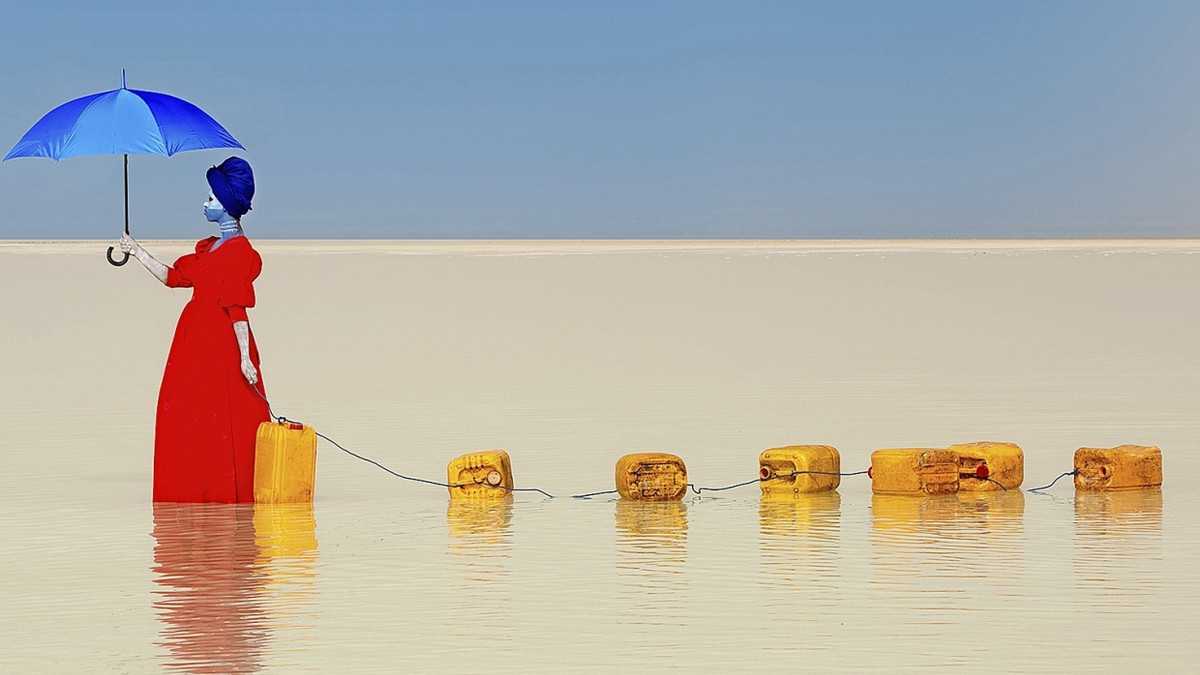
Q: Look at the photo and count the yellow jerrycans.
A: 7